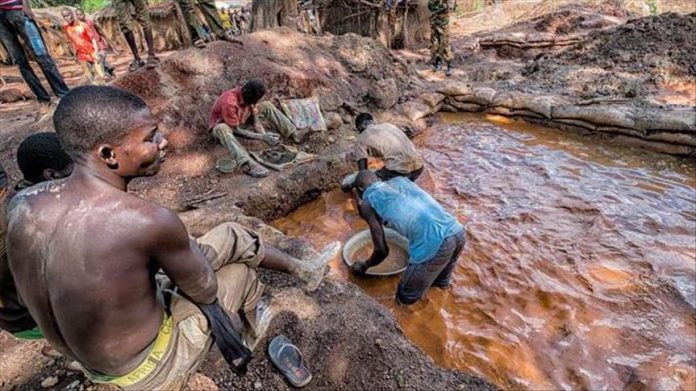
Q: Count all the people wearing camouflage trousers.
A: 1